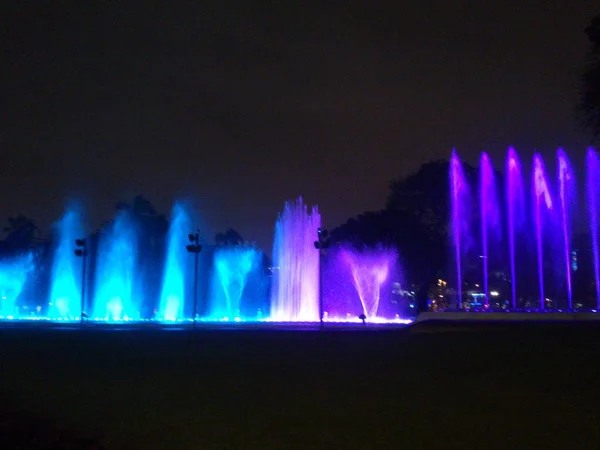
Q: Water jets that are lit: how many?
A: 13